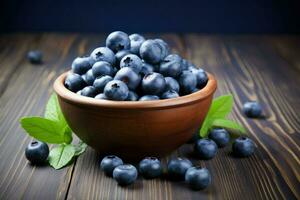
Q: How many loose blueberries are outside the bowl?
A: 11